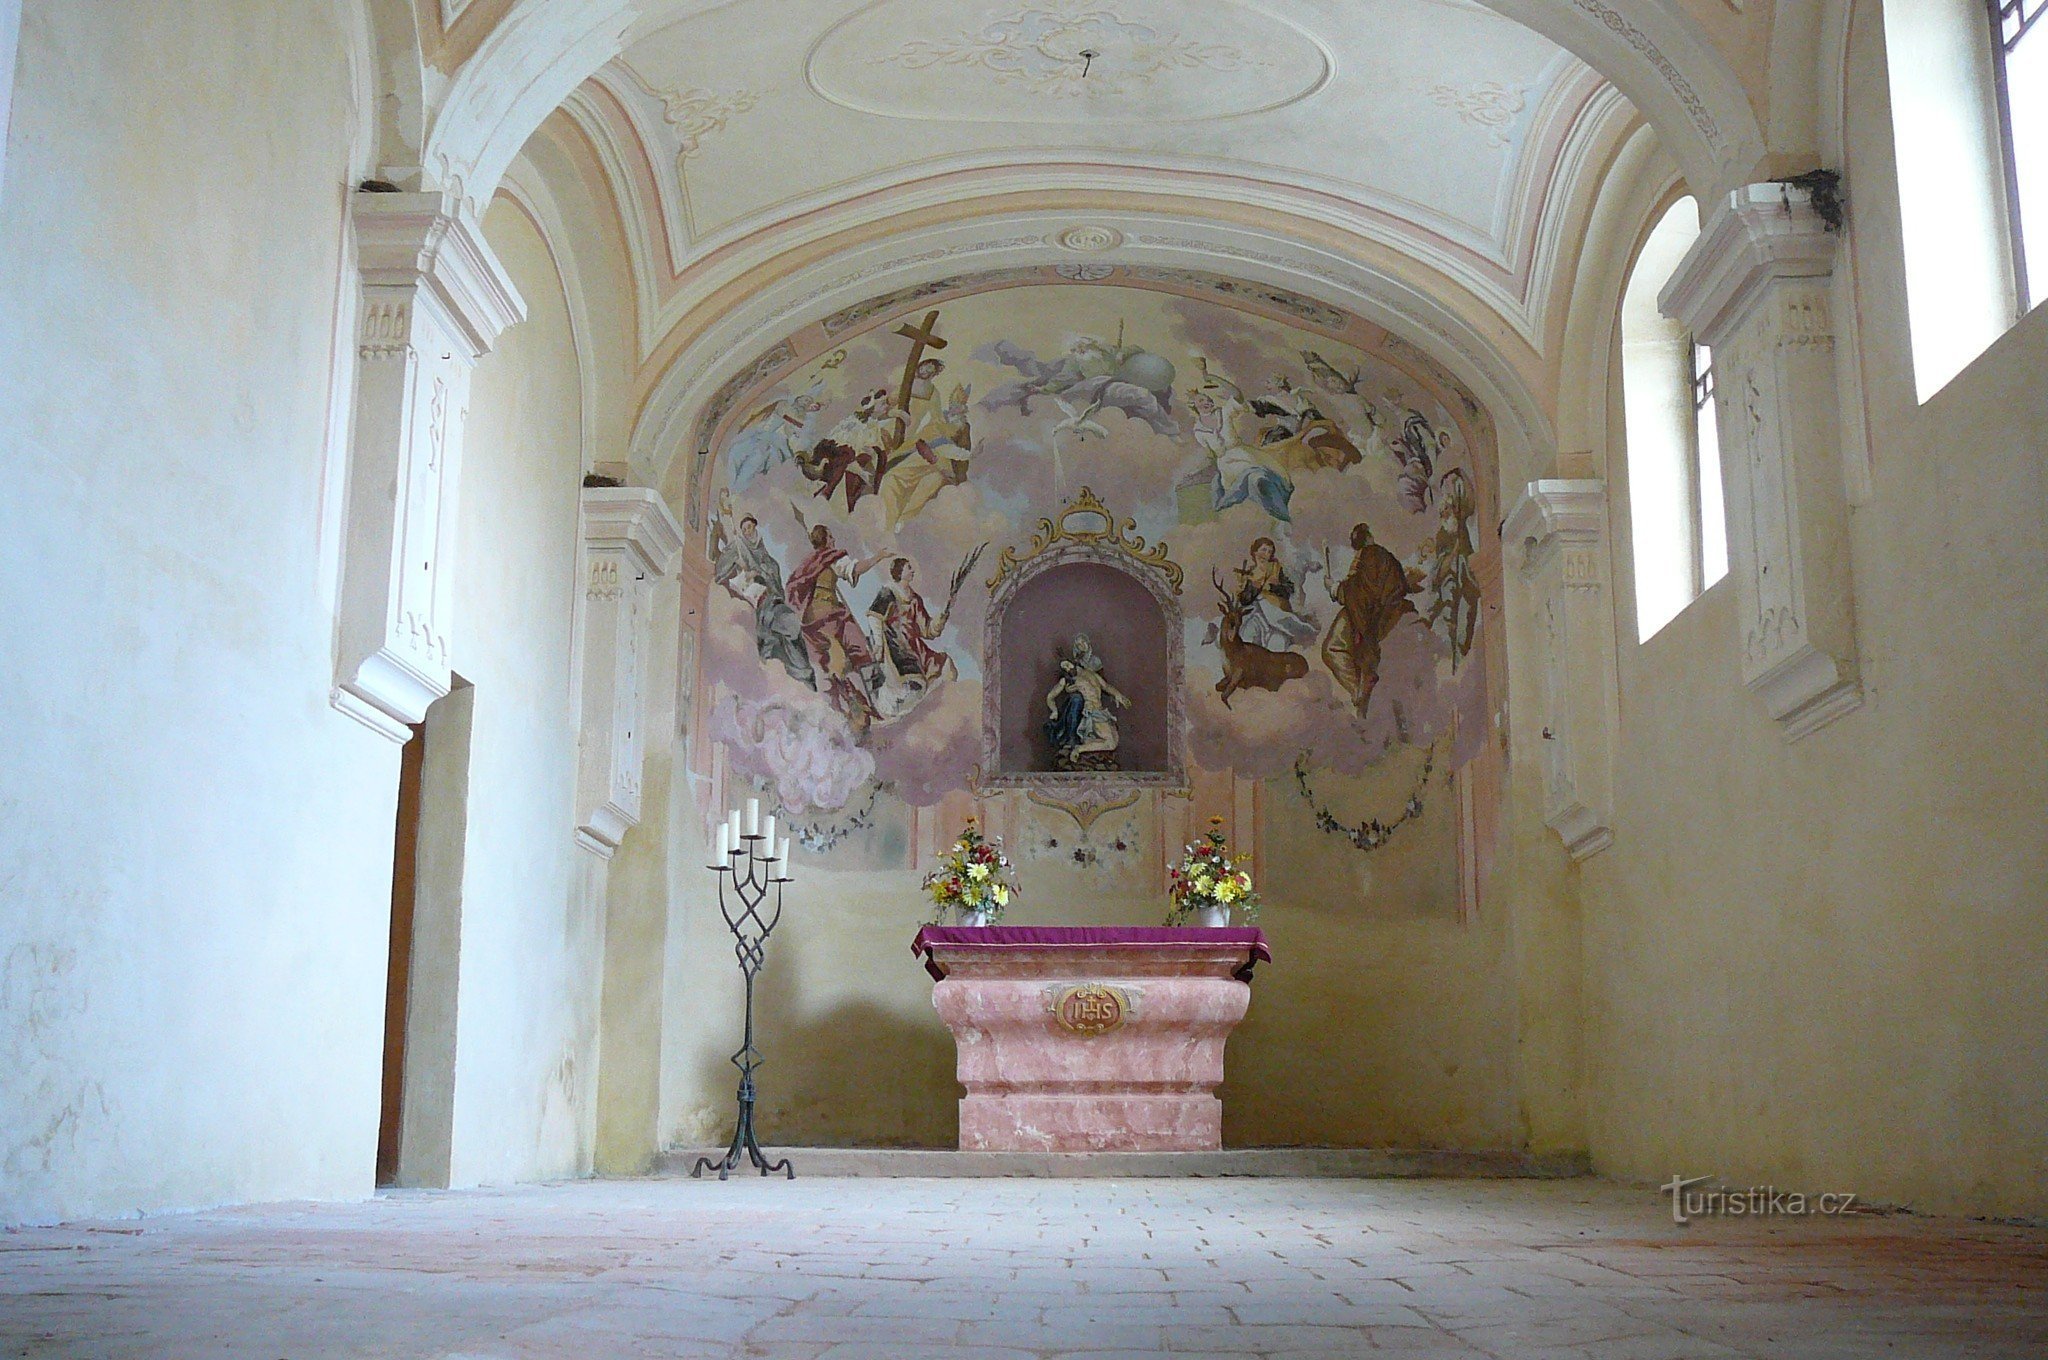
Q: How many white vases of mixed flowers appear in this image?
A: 2